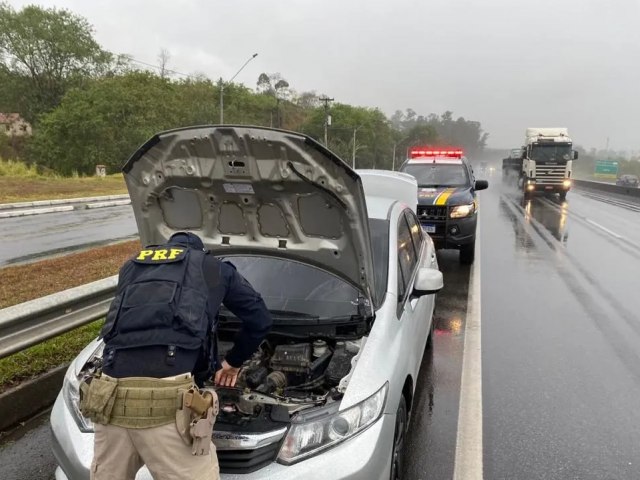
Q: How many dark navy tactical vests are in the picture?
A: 1